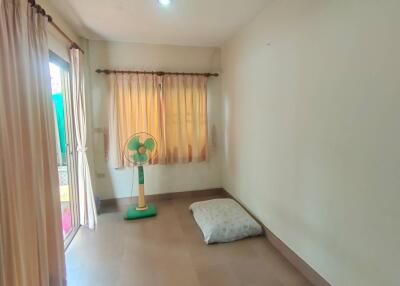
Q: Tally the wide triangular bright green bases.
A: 1